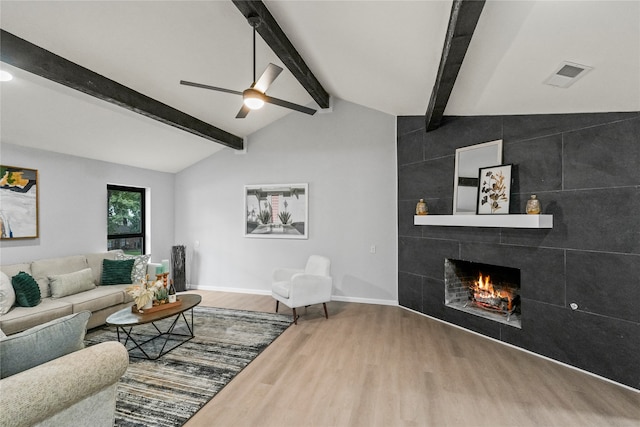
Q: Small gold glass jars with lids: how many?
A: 2